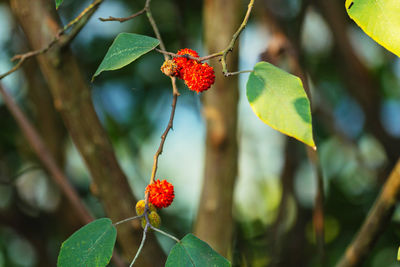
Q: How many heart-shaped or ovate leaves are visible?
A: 5